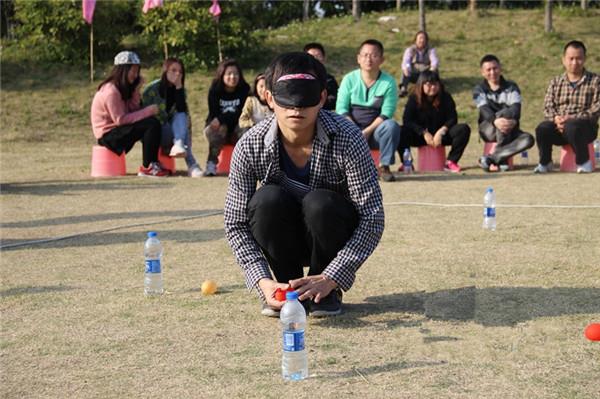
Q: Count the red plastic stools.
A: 7